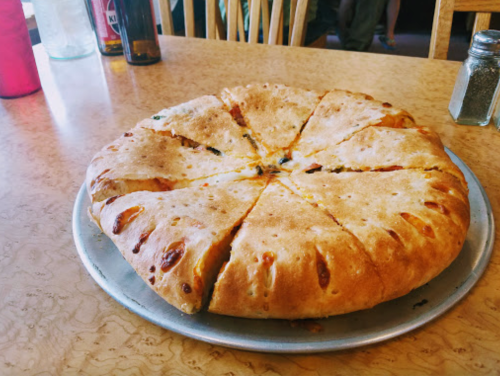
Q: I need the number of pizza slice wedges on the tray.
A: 8